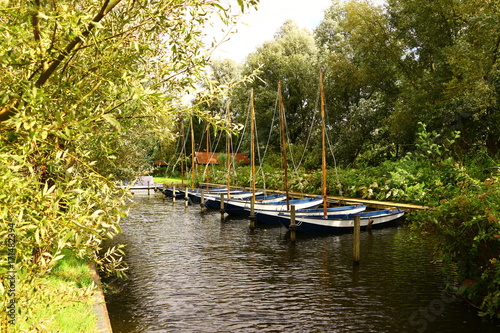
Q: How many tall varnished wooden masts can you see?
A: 7